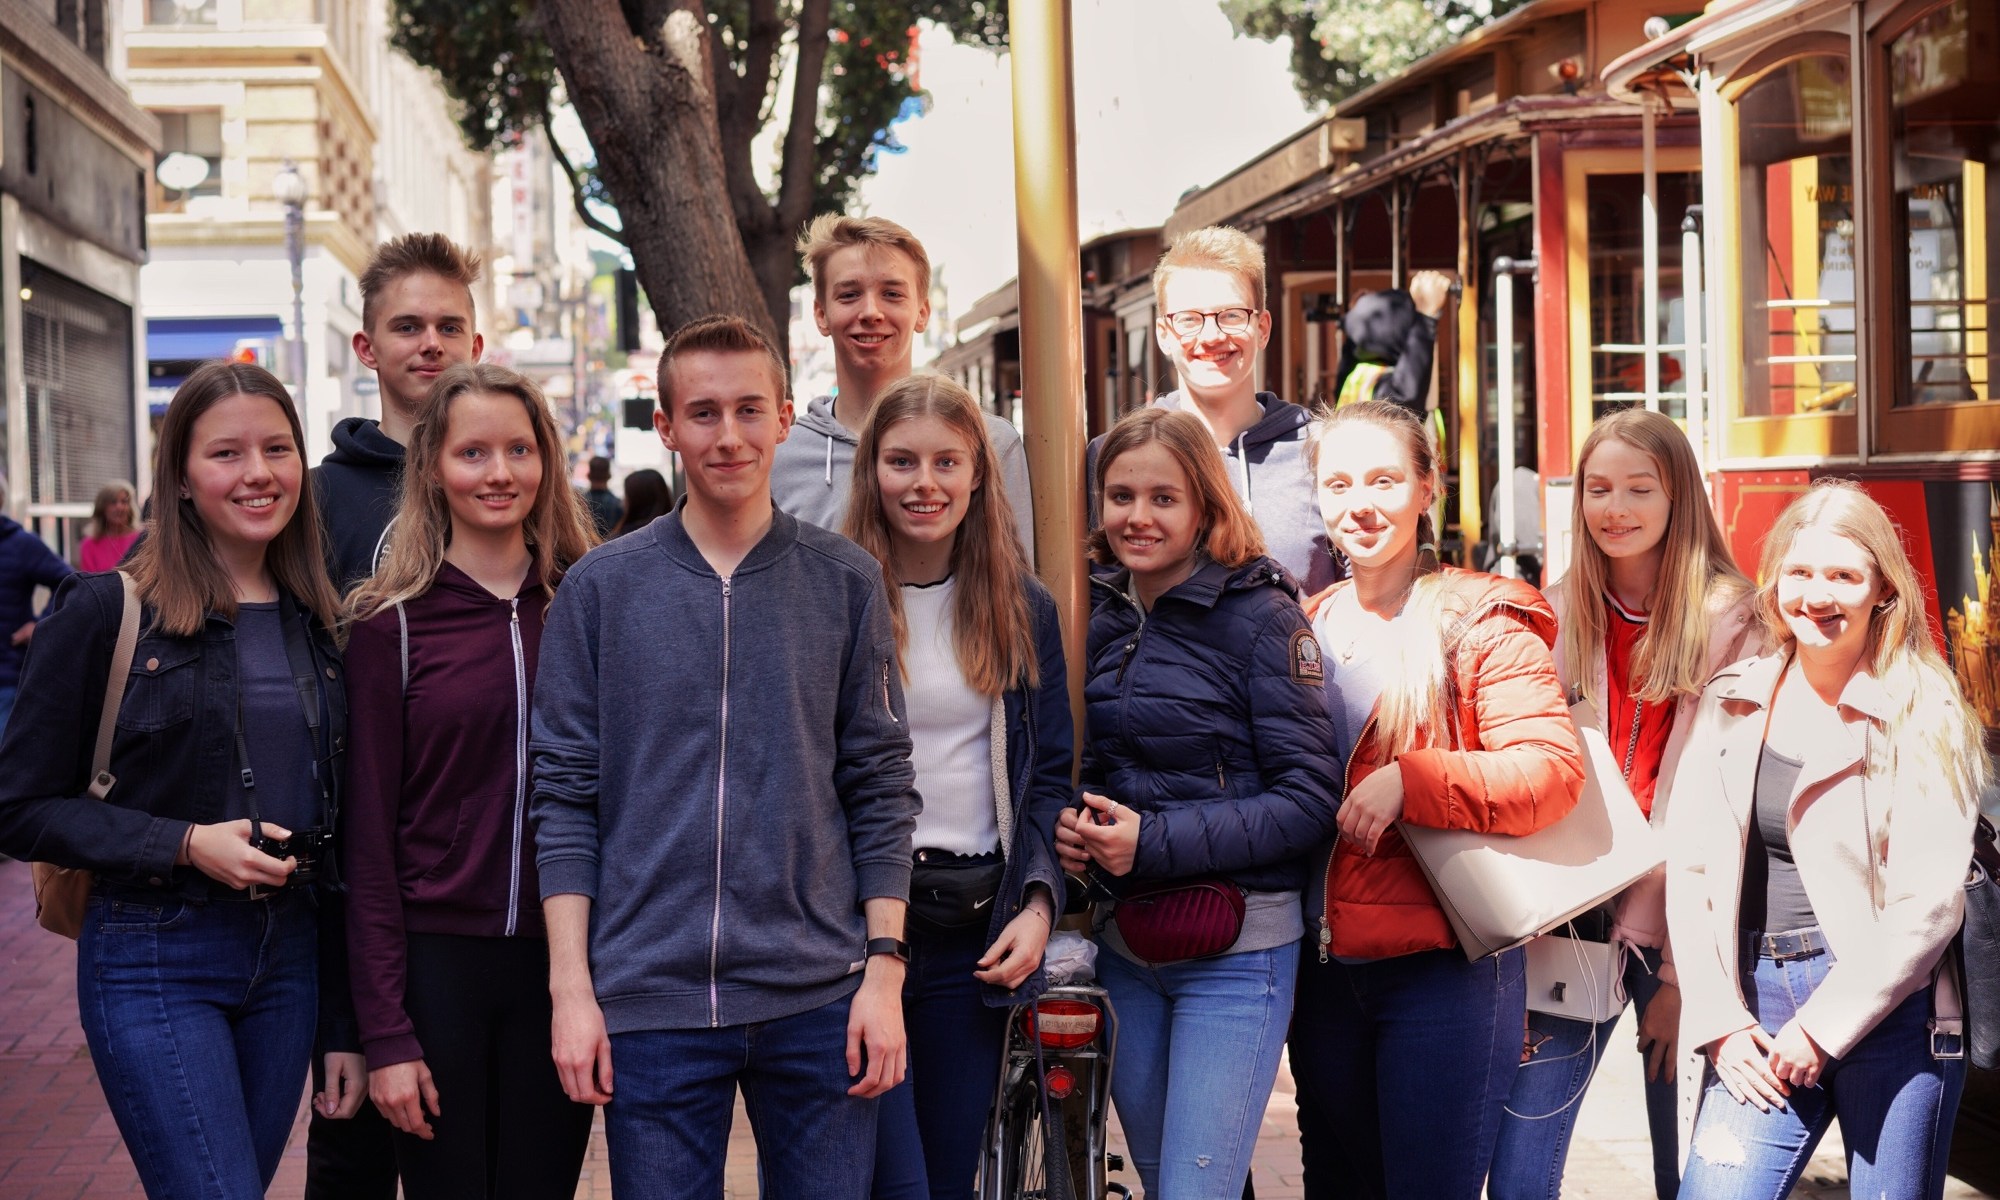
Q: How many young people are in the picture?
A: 11